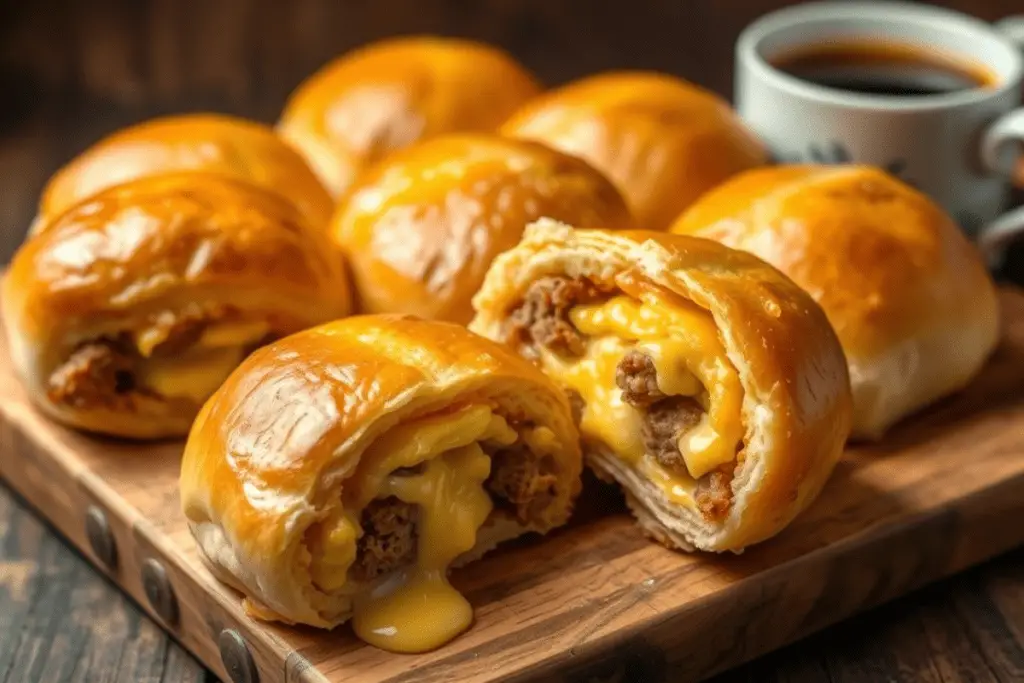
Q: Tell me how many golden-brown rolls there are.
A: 8